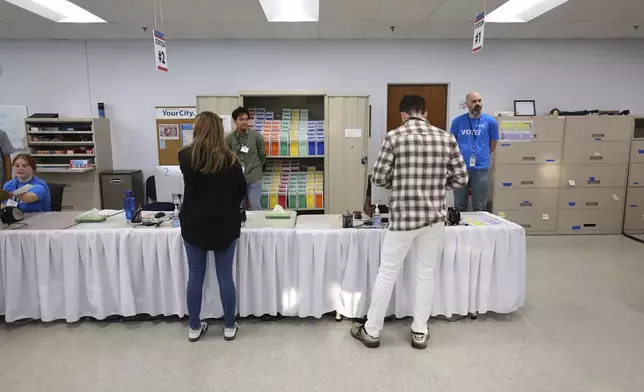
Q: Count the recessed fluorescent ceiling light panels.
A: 3